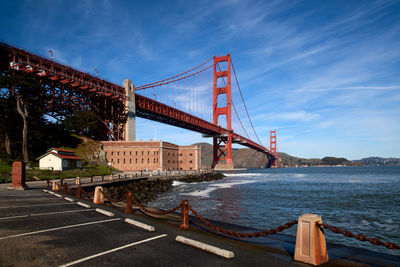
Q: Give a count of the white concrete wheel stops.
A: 8